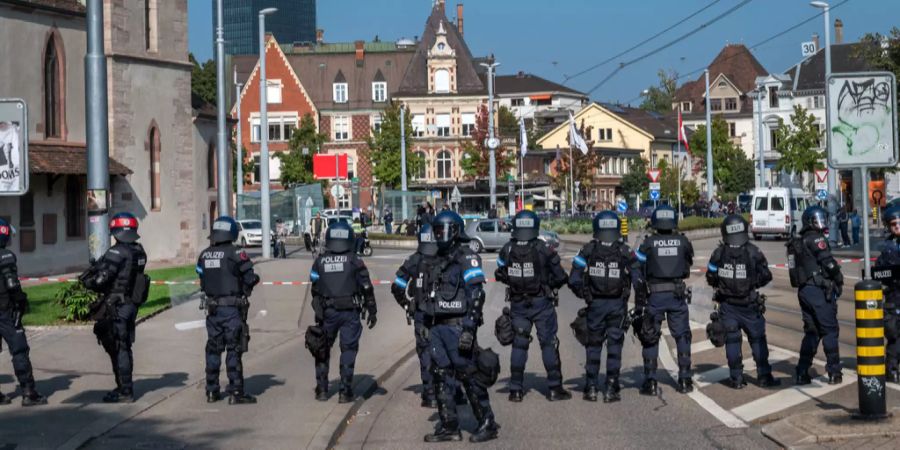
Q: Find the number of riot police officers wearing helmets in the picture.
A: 12